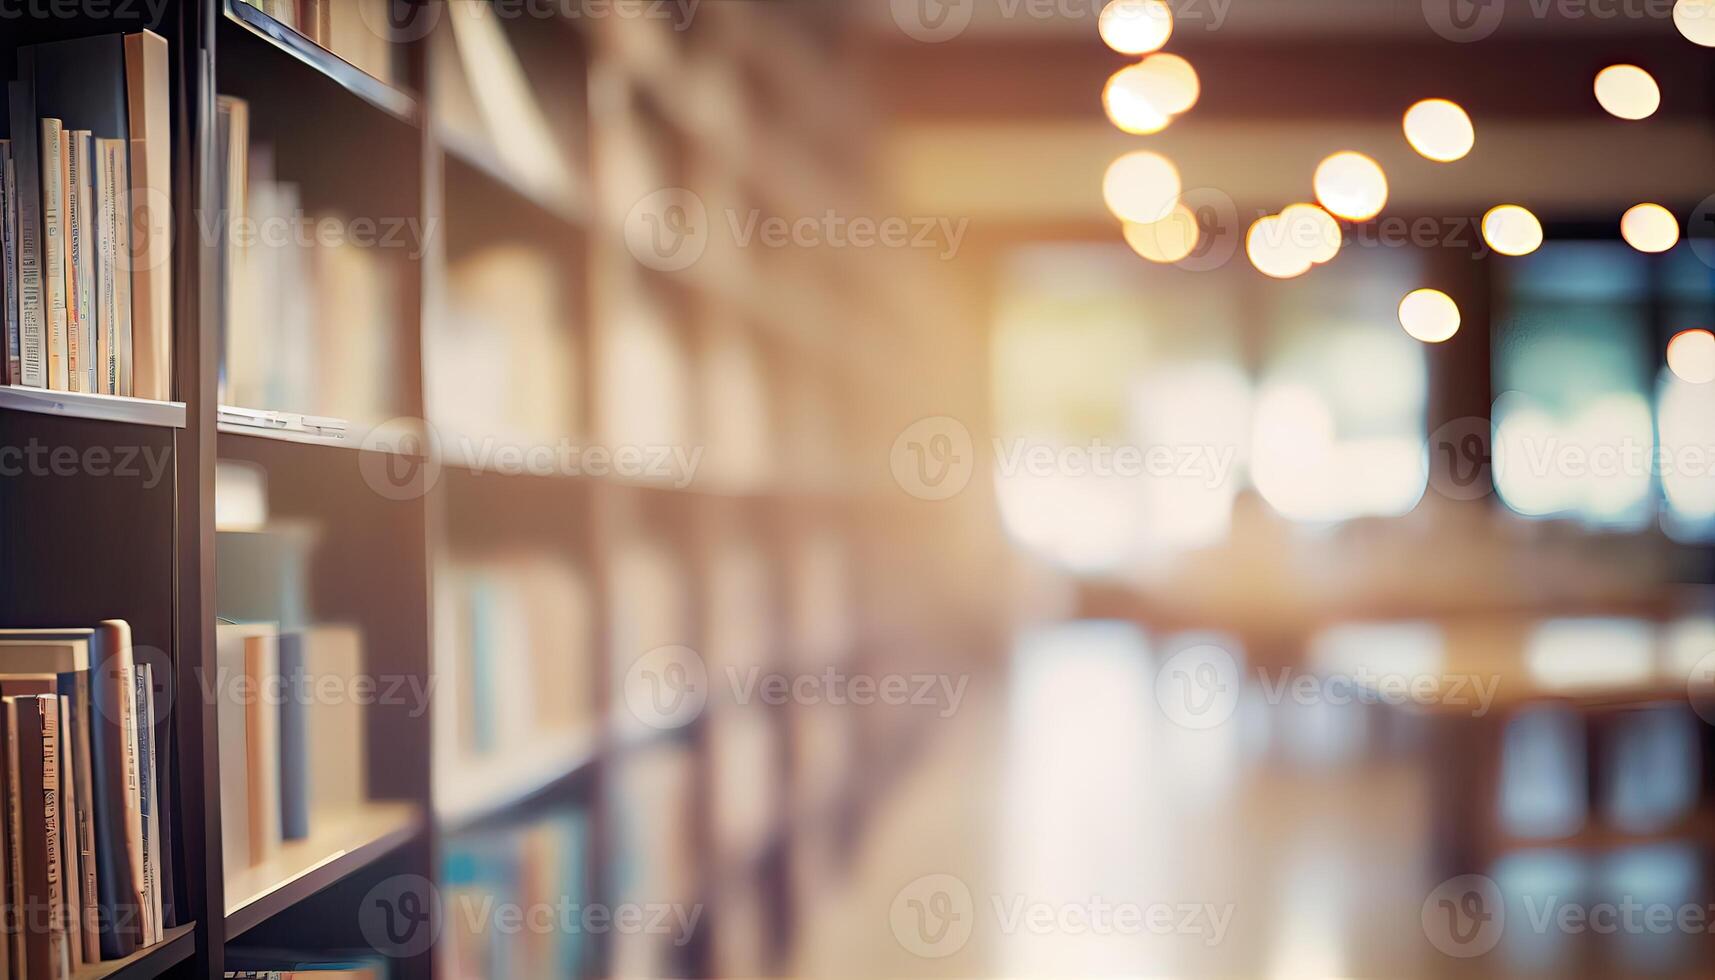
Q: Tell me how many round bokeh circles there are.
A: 15